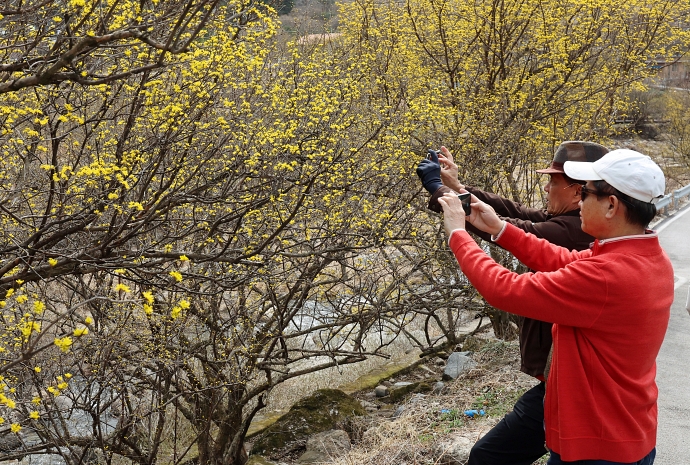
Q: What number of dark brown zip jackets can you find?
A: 1